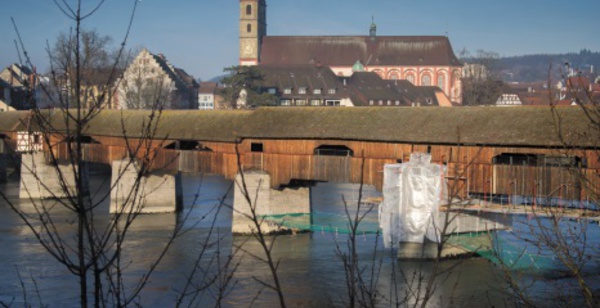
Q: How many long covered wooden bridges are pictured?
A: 1